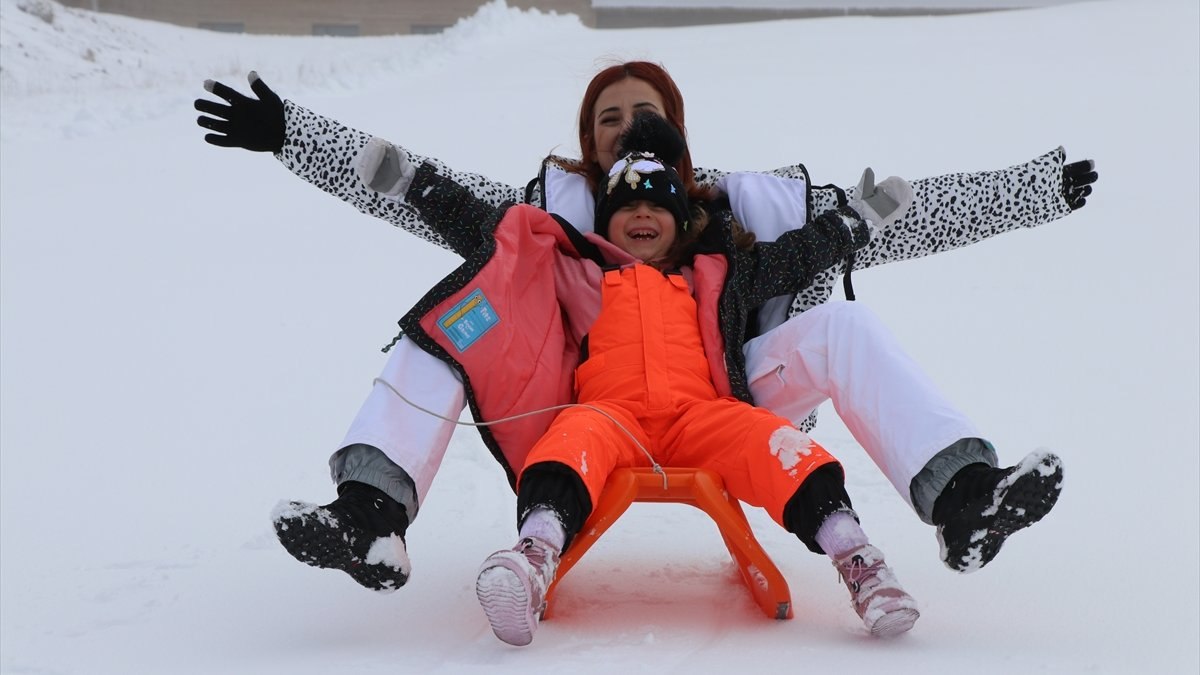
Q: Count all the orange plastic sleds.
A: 1